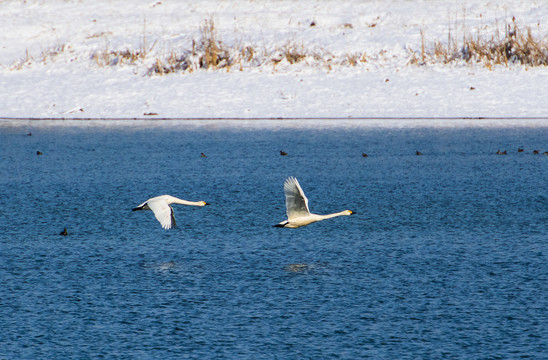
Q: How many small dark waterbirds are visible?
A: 12